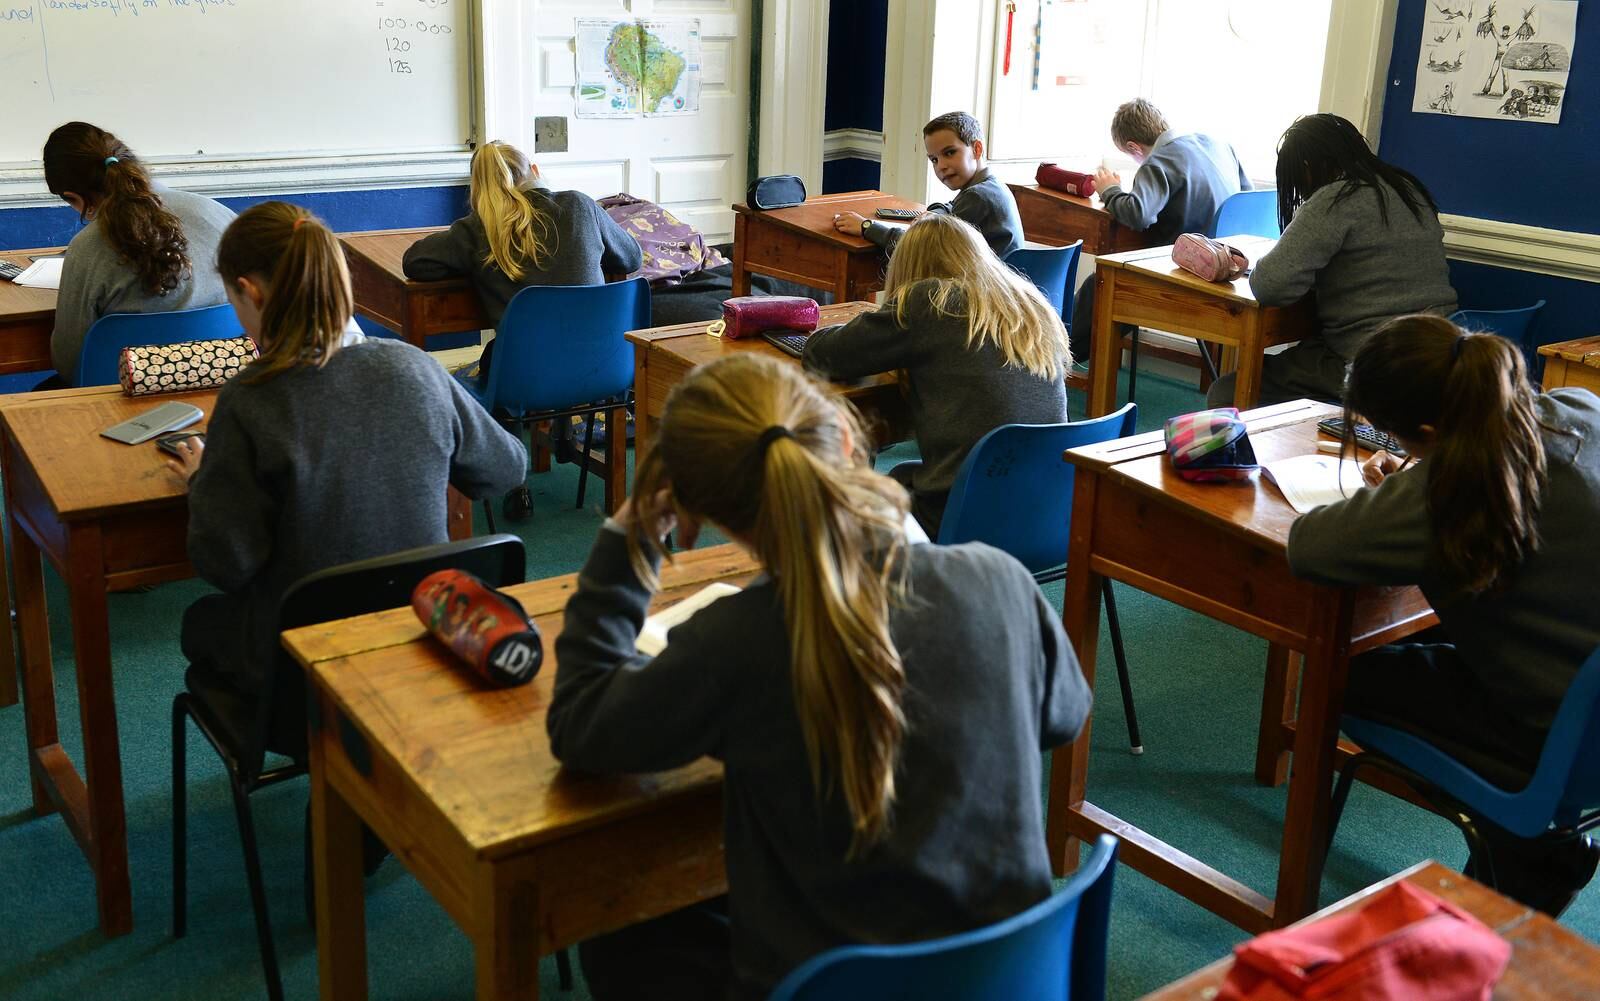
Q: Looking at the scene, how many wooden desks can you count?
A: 11